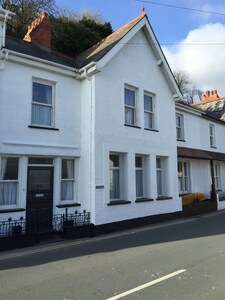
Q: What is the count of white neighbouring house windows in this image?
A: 4